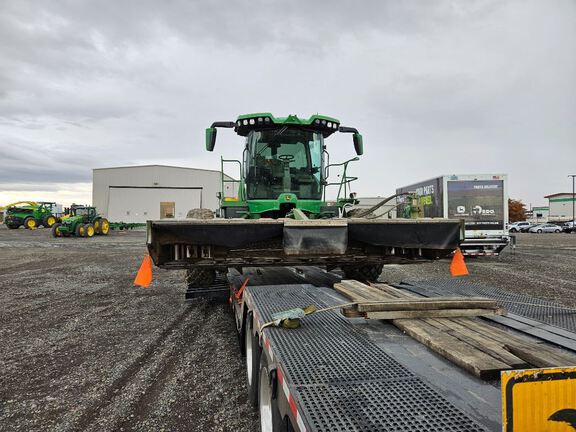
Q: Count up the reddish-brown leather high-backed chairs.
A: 0